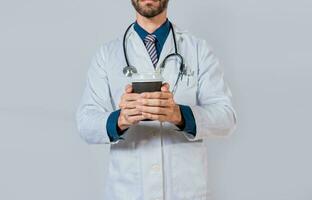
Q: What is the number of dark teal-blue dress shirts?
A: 1